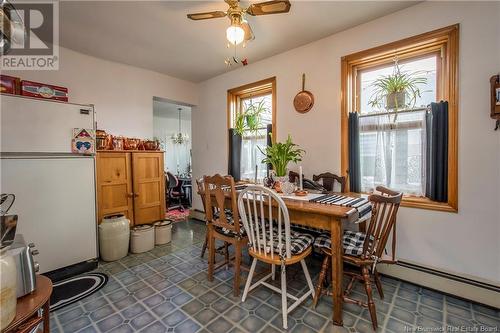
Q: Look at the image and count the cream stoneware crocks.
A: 3